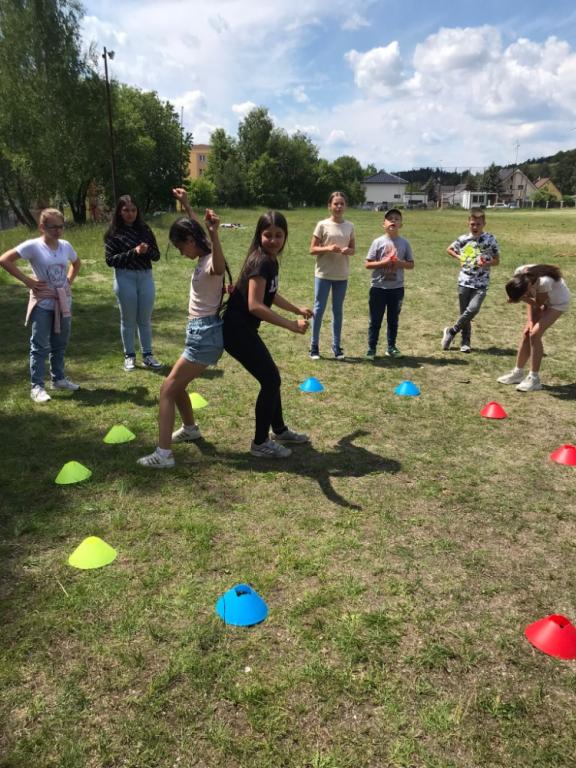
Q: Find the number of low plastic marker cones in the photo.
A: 10